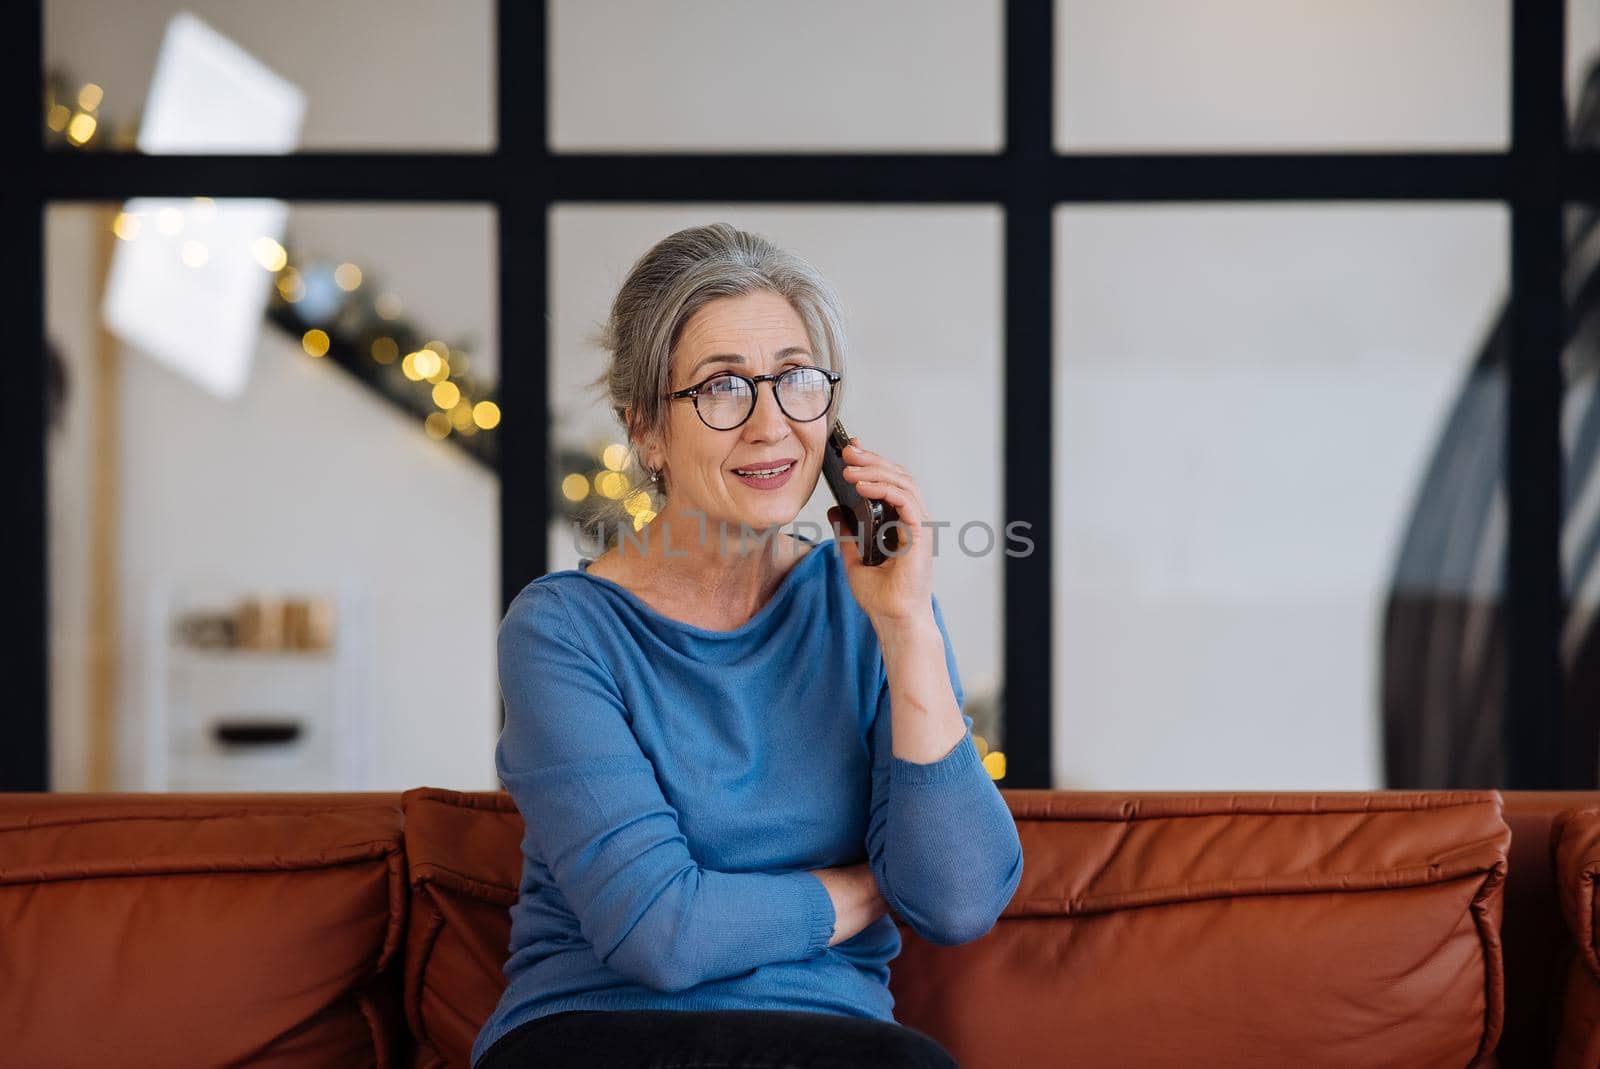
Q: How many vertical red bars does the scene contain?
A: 0